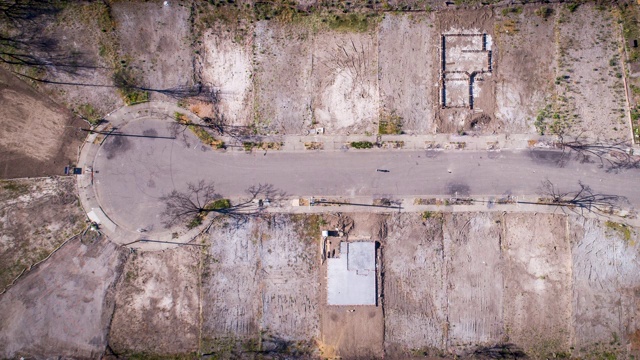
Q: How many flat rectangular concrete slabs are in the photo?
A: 1